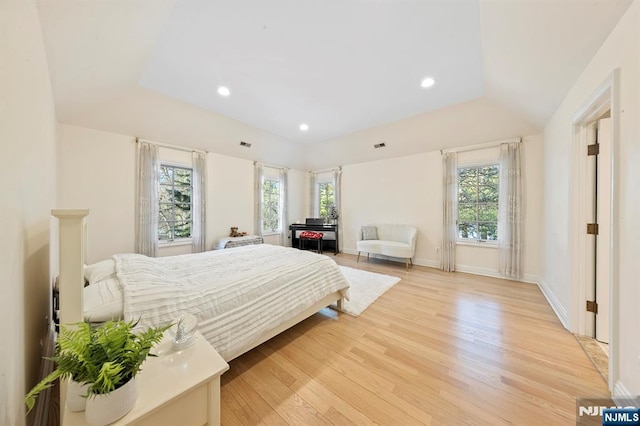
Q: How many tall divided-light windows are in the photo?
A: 4